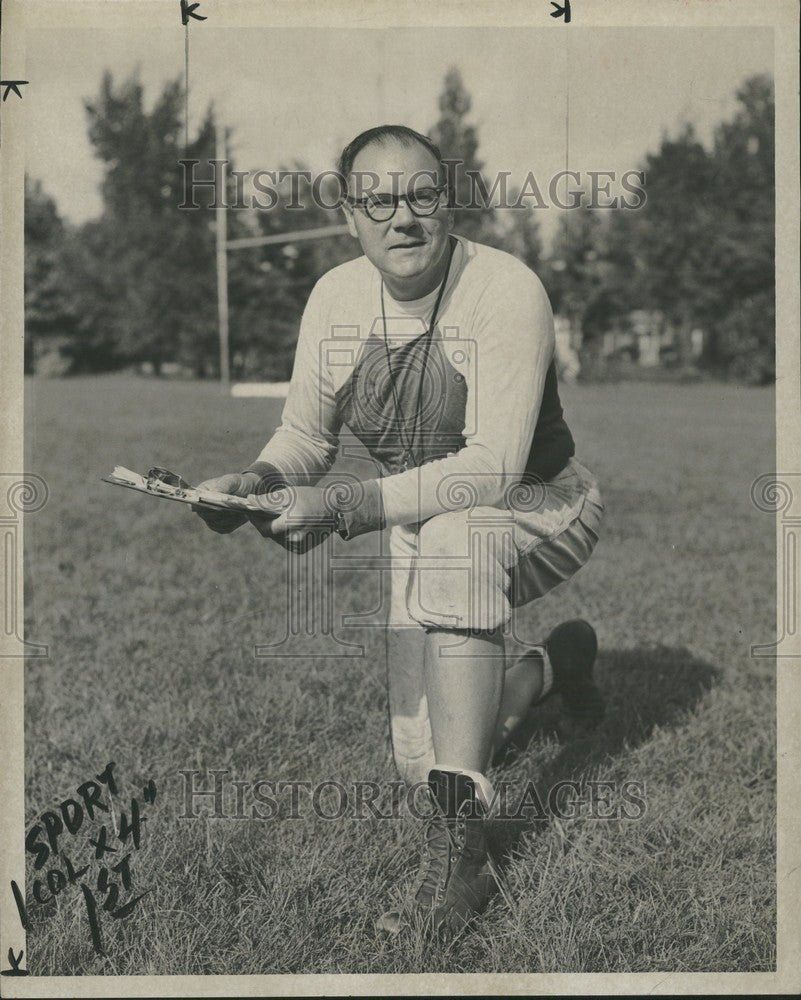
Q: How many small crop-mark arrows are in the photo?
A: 4